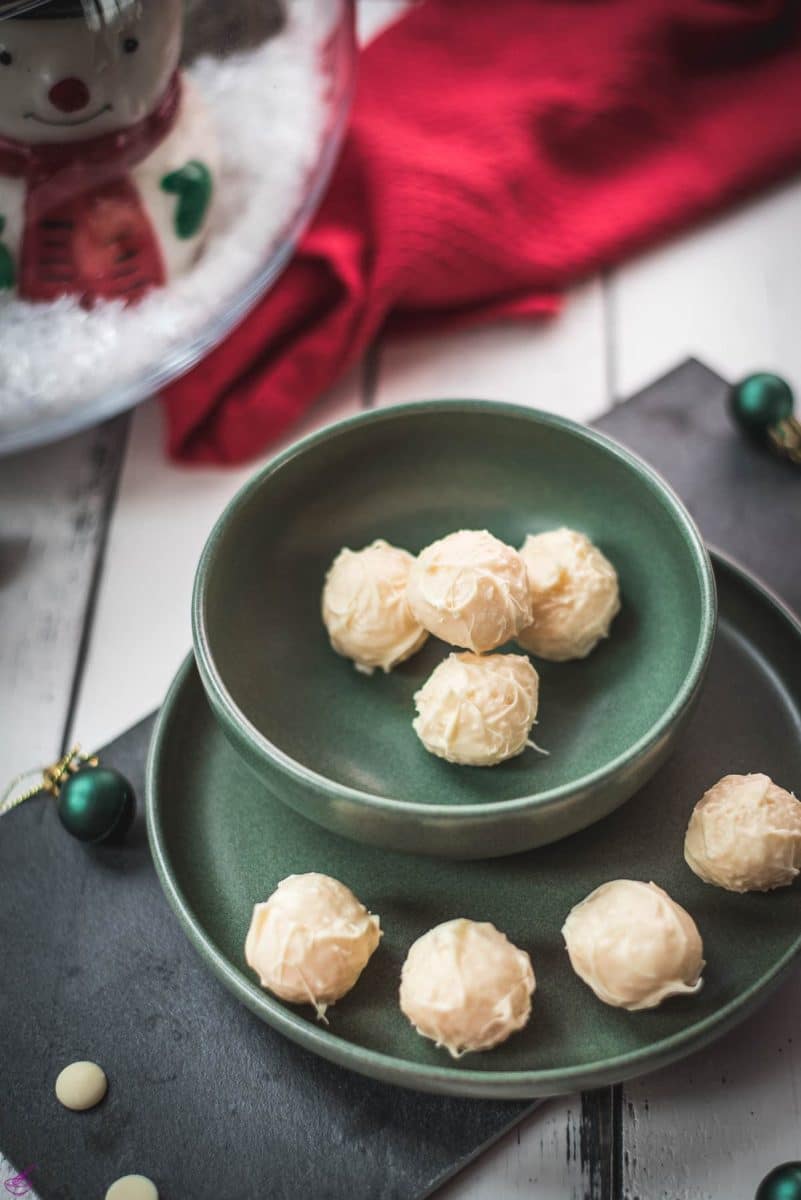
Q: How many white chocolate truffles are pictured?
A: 8